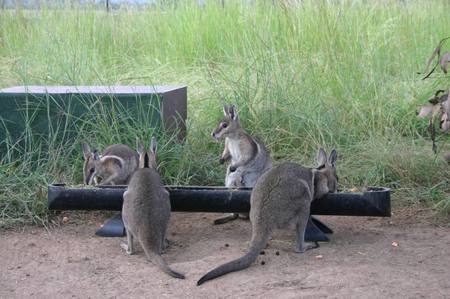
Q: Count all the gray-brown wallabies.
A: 4